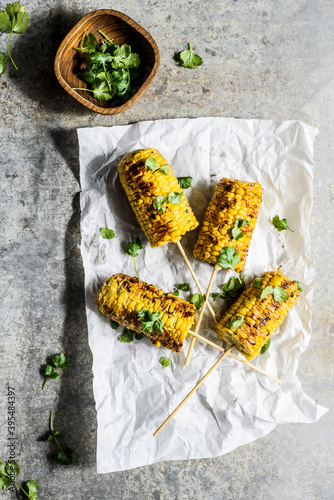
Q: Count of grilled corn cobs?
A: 4